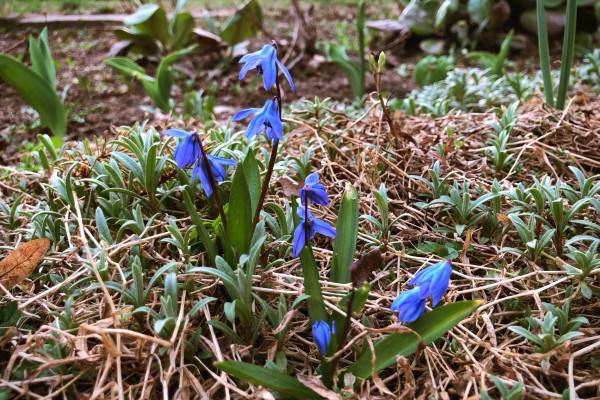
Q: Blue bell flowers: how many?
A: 9